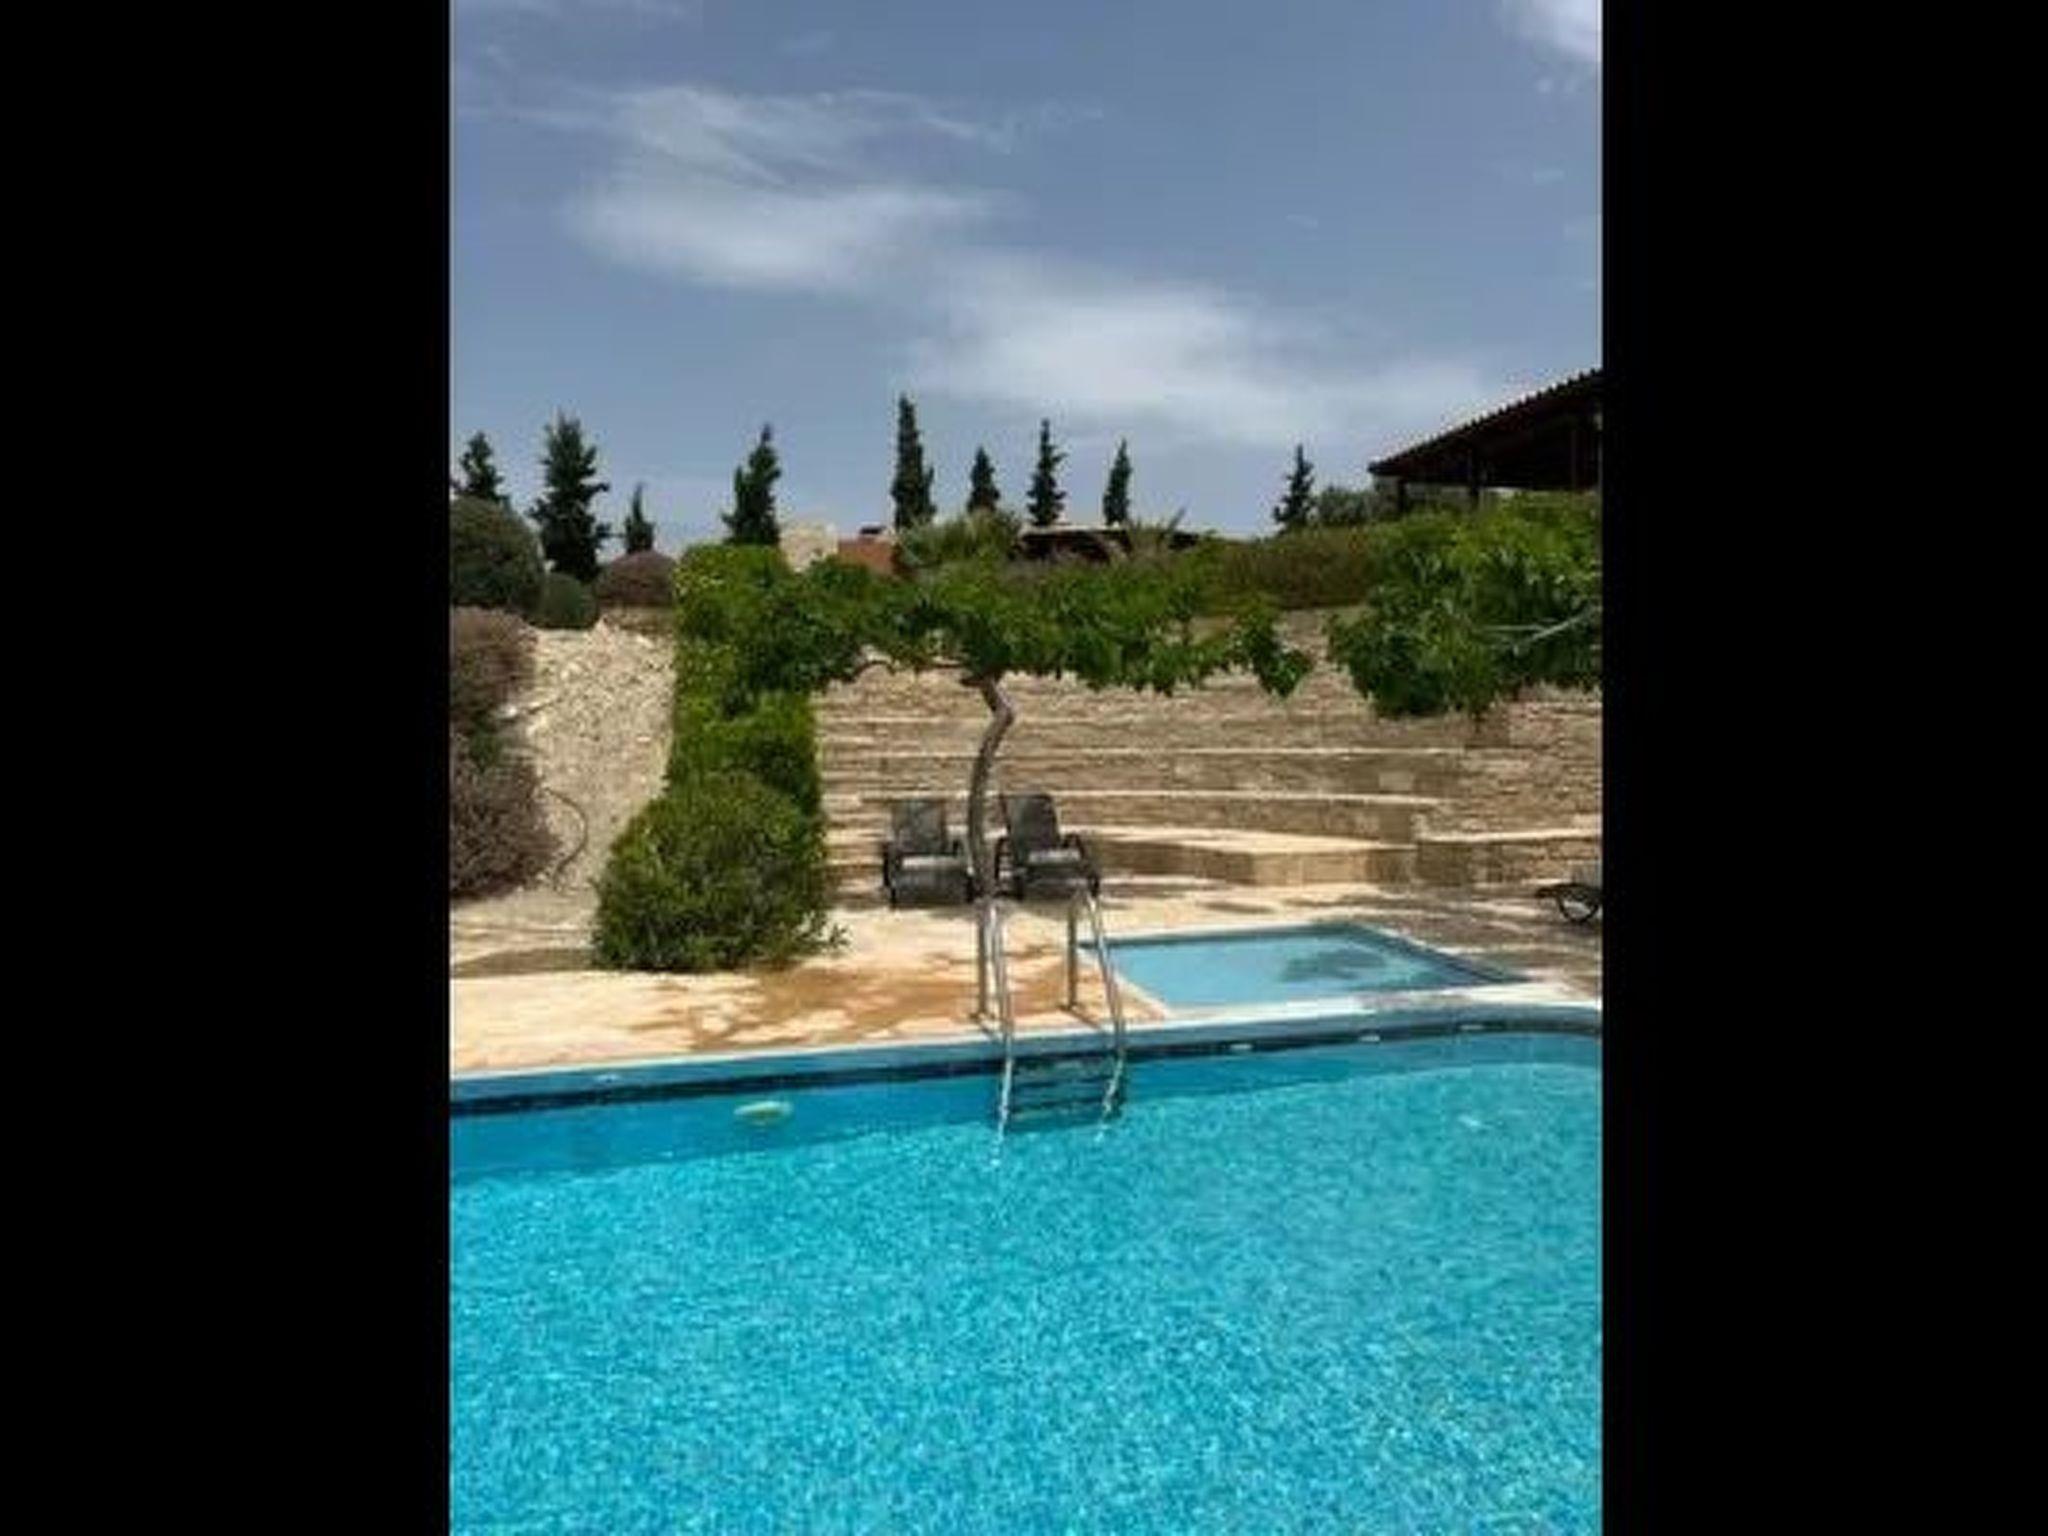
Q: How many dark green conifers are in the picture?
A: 9